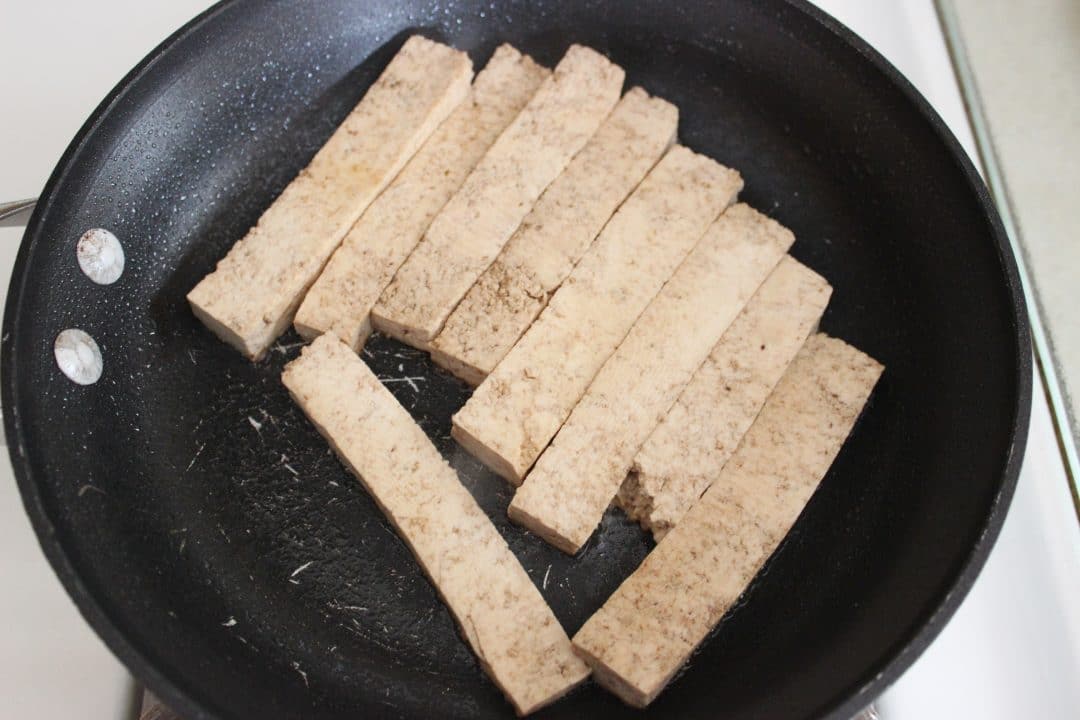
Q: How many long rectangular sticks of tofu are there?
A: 9